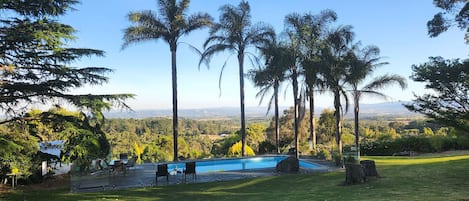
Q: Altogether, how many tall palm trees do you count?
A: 7